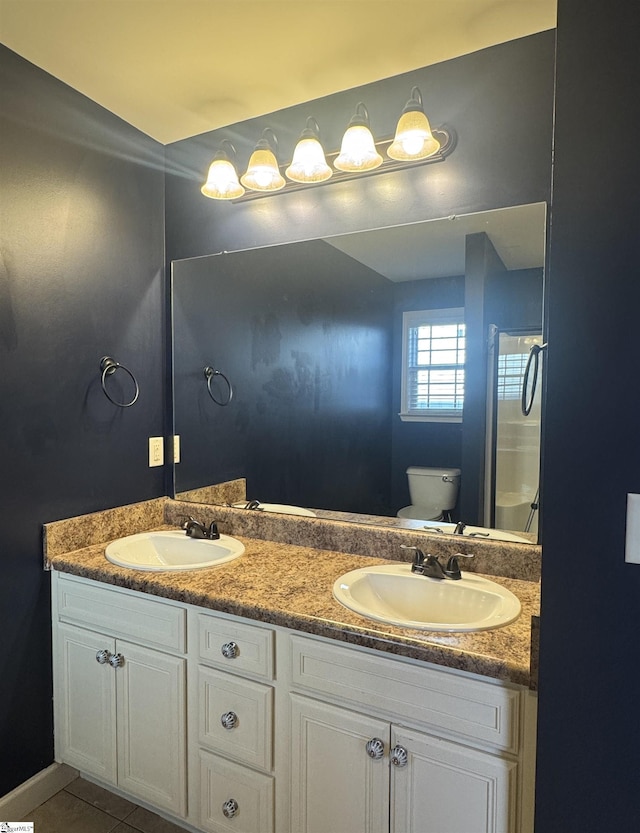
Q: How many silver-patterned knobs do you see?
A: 7